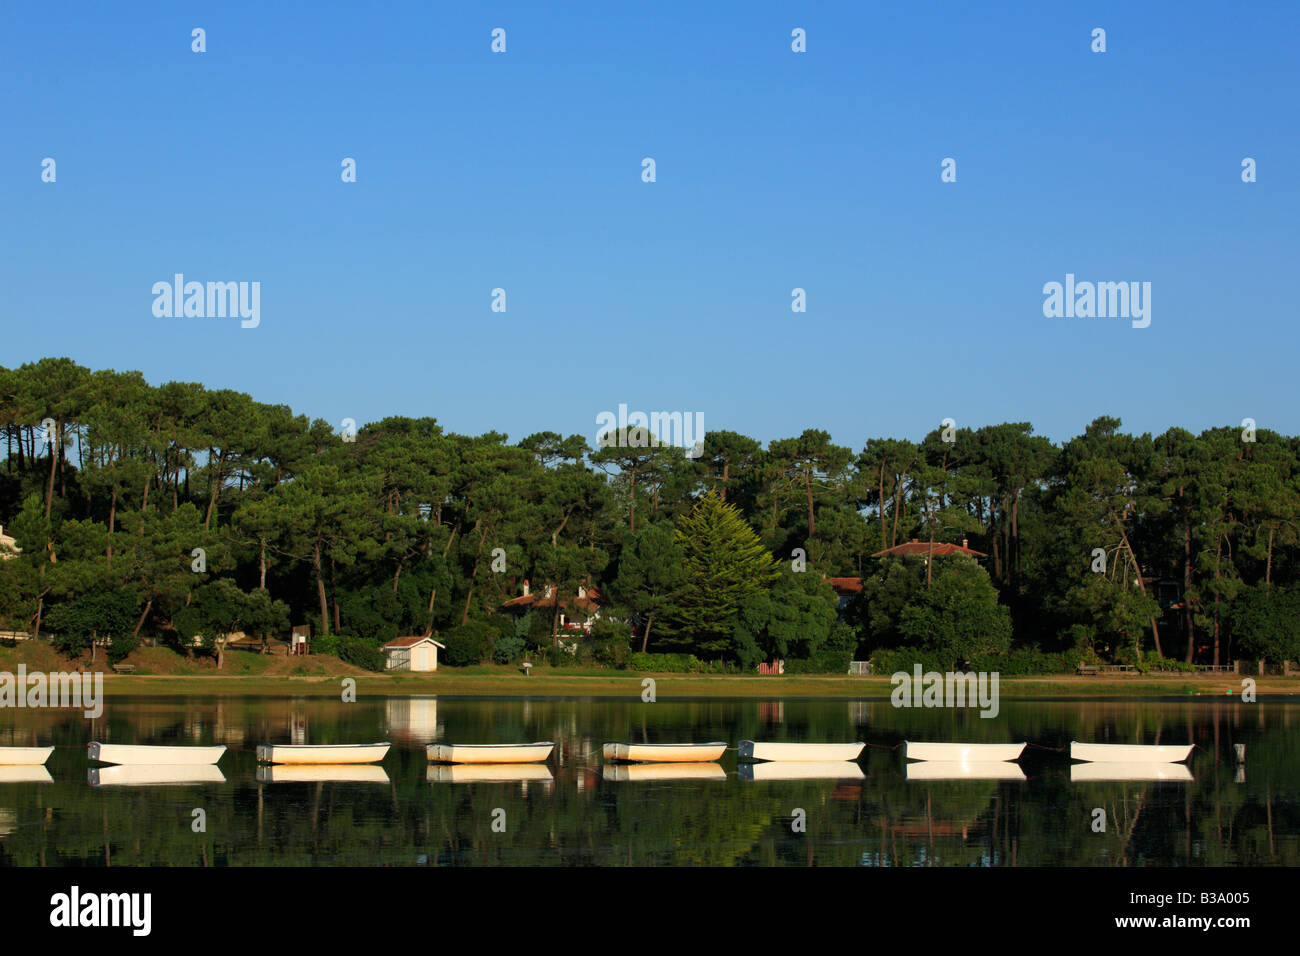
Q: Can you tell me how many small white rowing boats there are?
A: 8